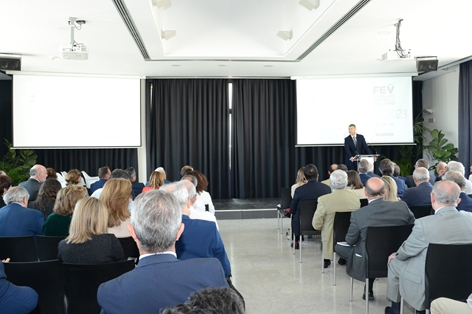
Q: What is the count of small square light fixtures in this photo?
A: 4